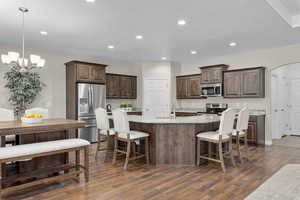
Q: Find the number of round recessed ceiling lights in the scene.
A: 8